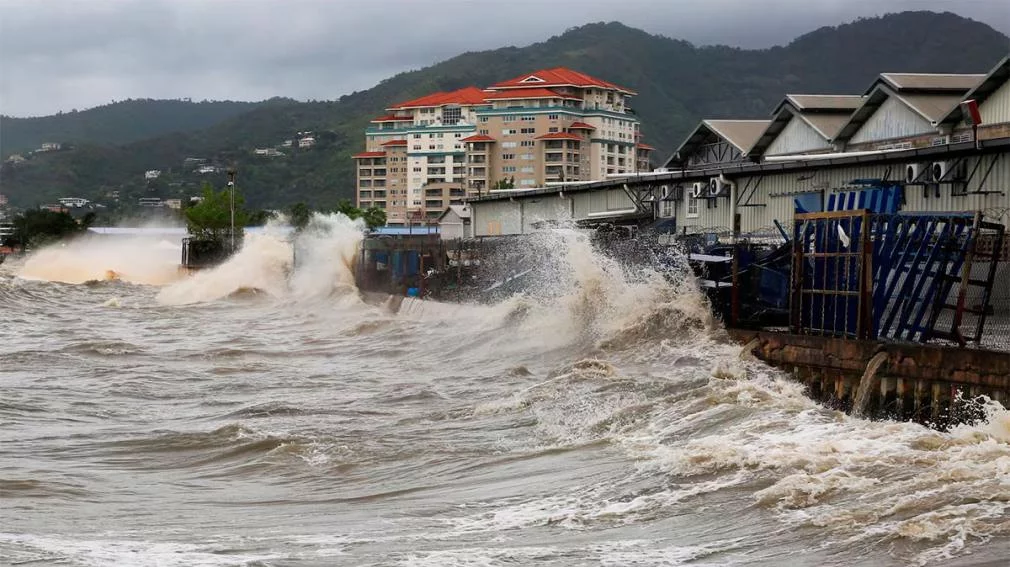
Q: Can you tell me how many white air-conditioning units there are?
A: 5